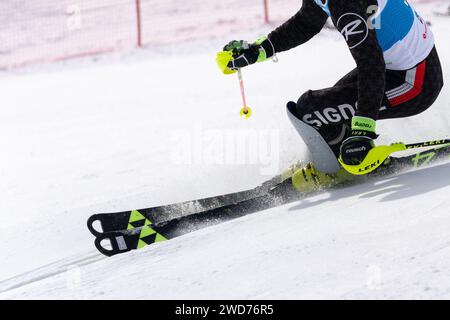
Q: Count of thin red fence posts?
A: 2